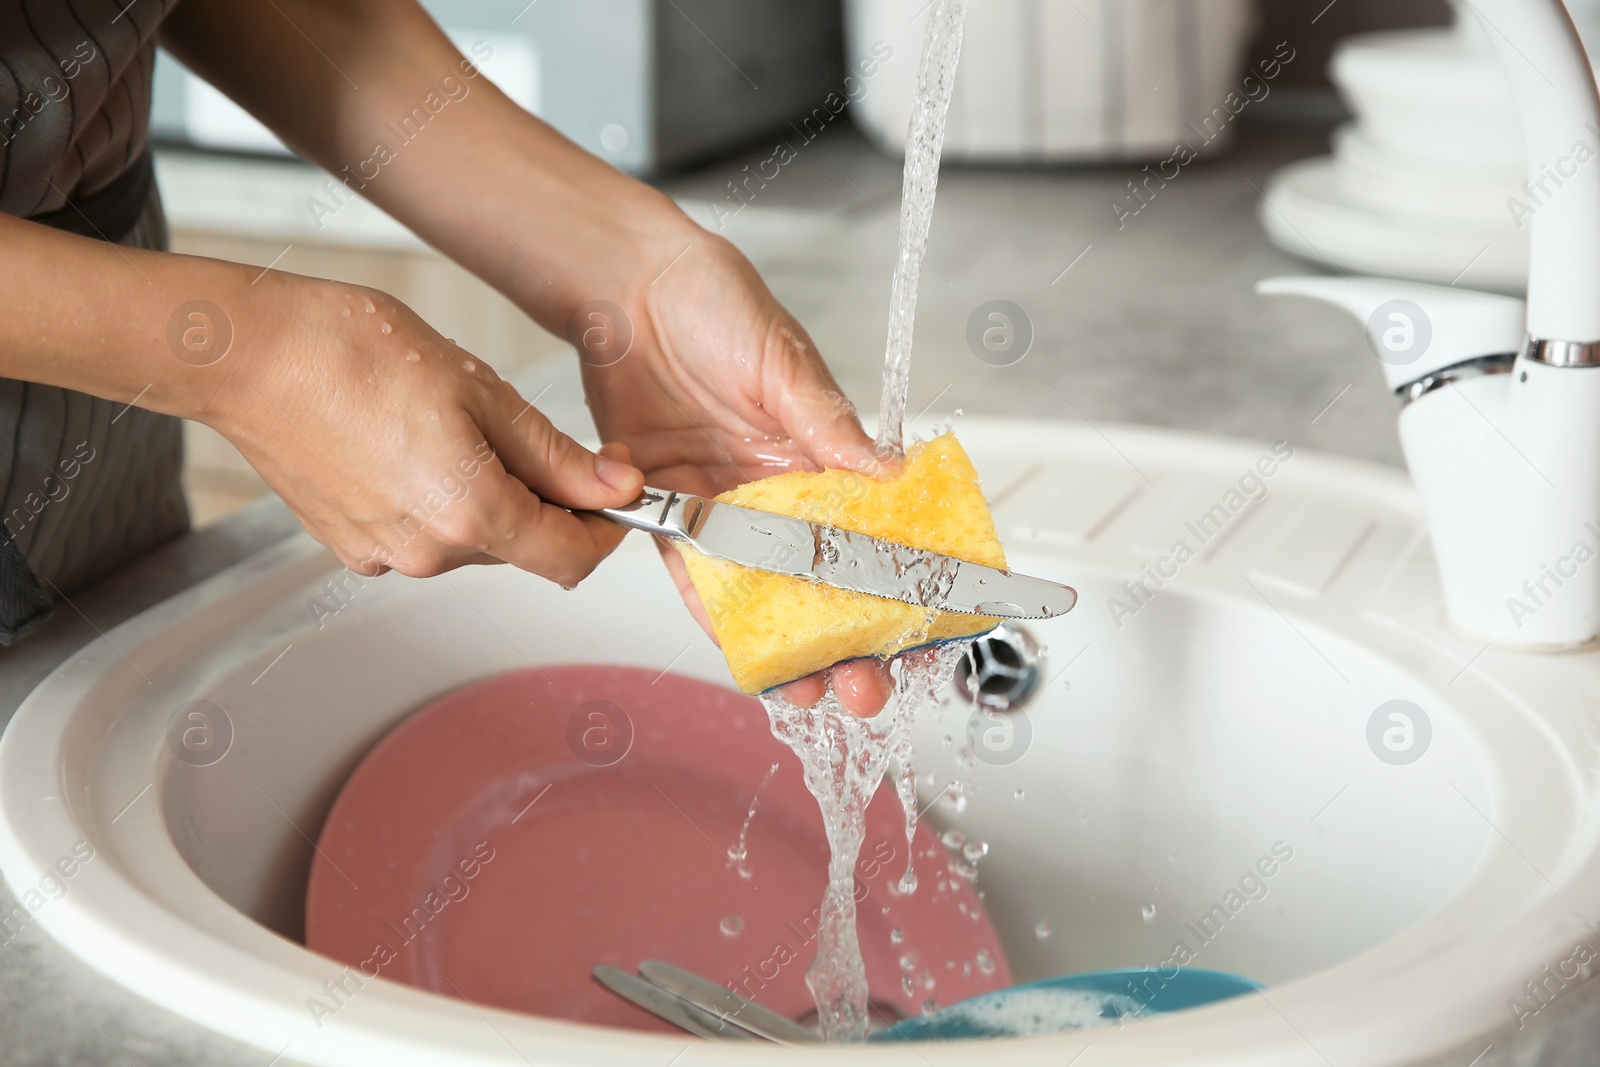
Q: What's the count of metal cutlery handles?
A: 3